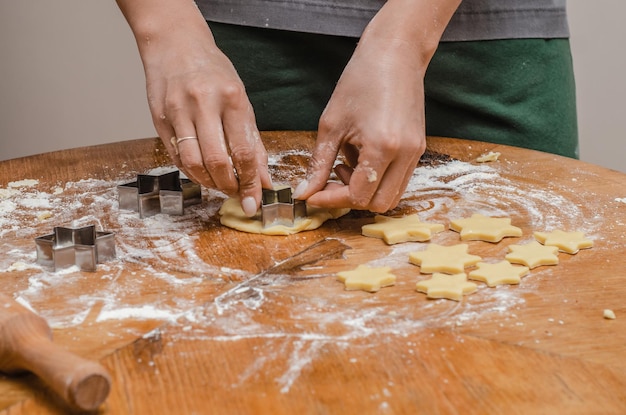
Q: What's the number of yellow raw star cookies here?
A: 8